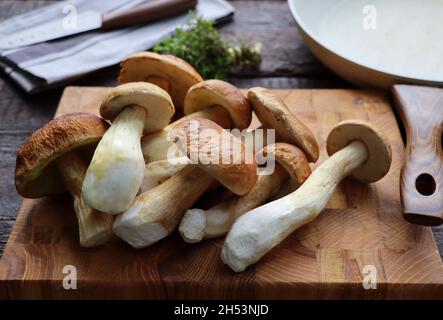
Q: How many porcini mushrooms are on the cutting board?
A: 8